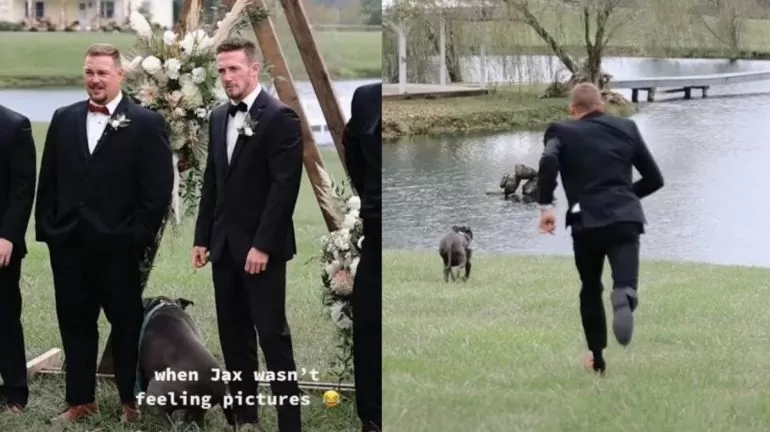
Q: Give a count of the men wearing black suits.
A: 5